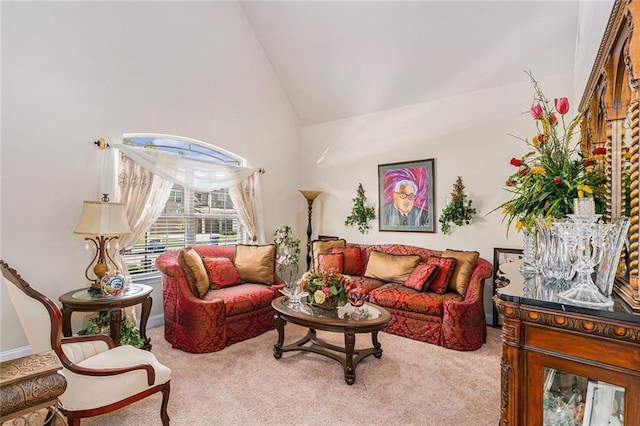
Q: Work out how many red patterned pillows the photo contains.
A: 5